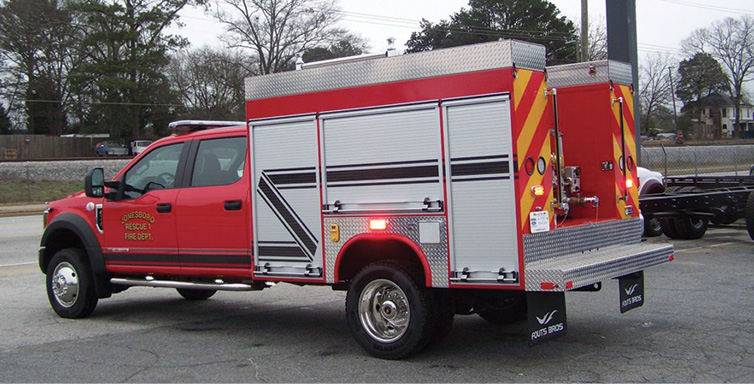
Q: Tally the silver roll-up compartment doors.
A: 3